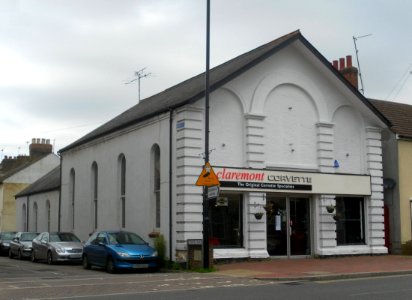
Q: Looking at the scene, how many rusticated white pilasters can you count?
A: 4